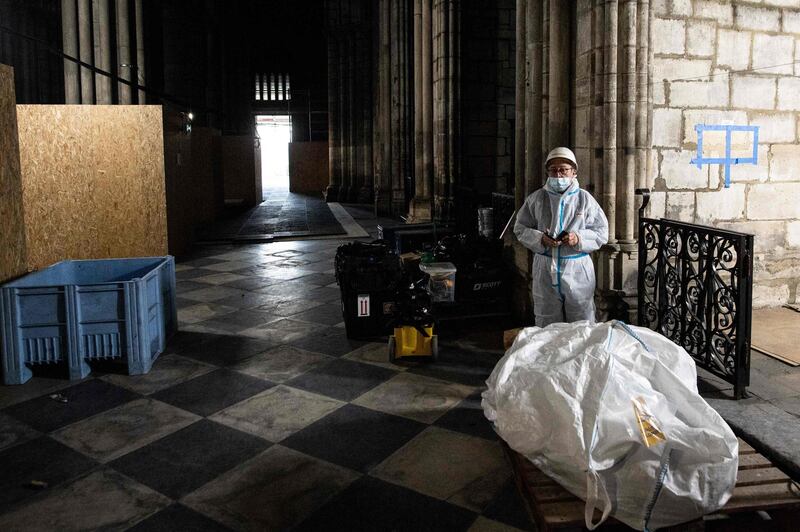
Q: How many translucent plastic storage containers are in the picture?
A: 1